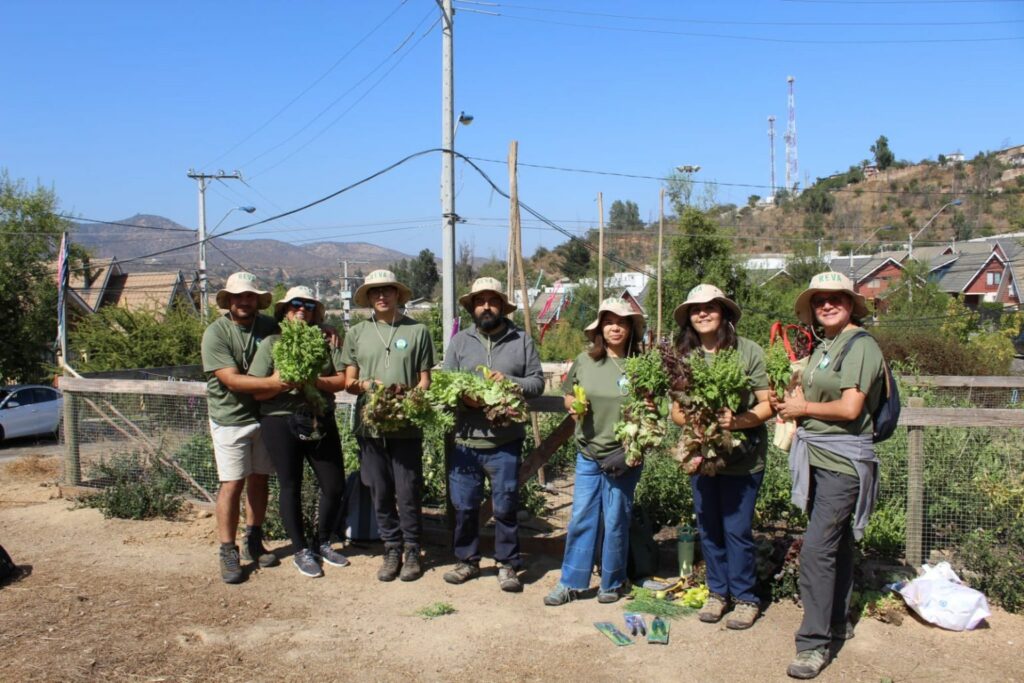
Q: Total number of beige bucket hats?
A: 7